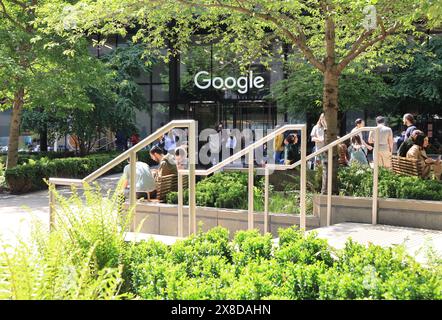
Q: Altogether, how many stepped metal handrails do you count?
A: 3